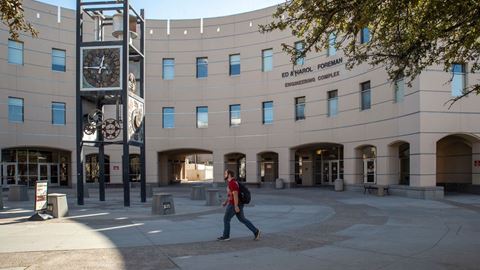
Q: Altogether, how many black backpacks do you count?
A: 1